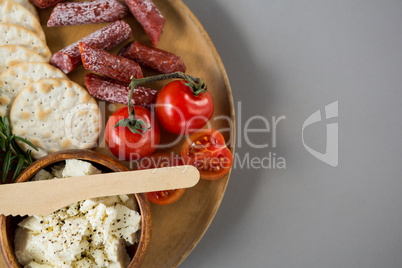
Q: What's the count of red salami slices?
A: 7